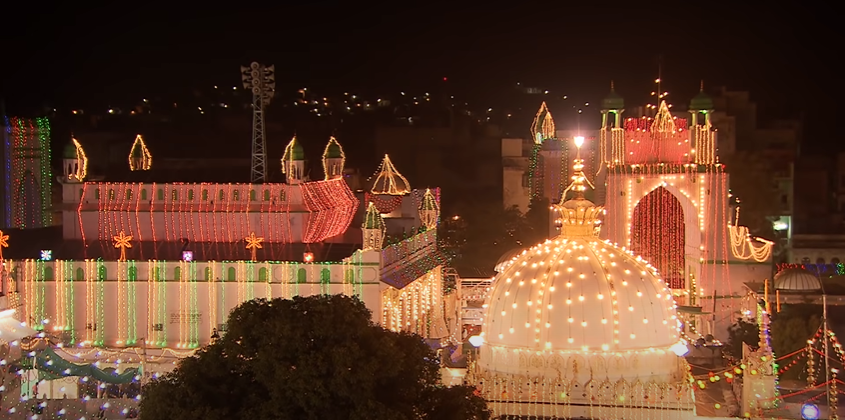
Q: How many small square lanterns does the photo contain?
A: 3